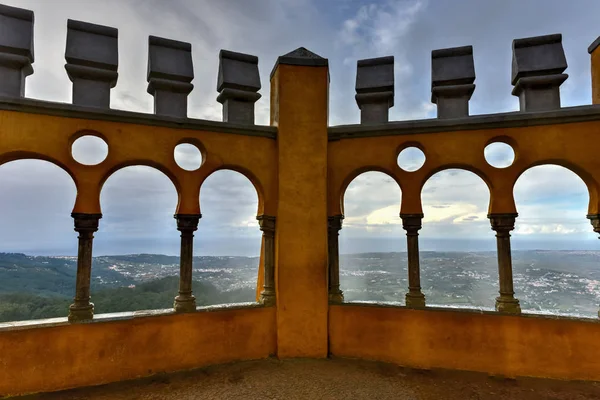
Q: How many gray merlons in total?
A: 7